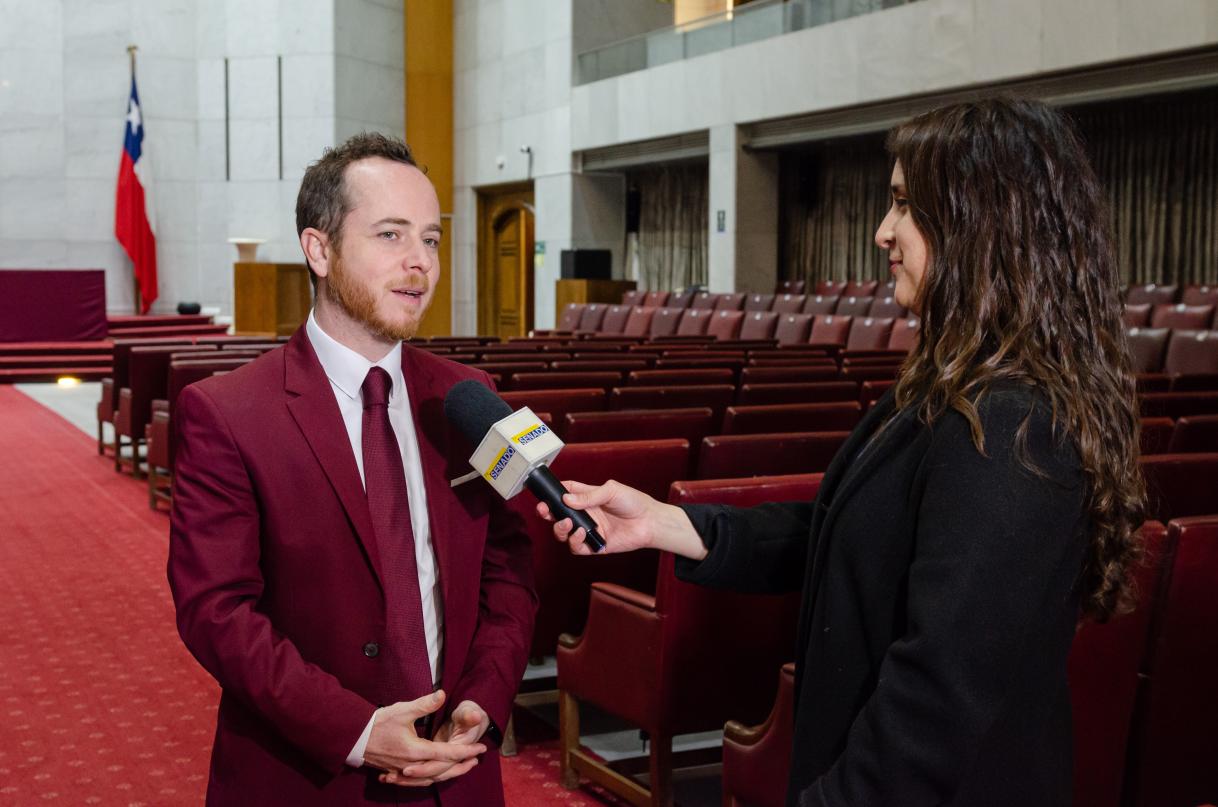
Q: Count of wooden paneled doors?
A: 1